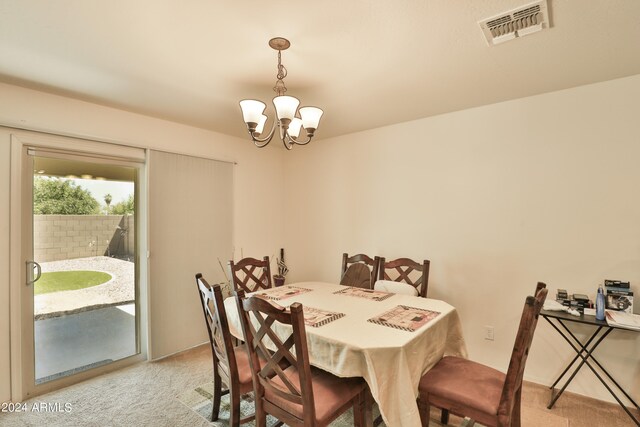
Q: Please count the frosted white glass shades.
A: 5